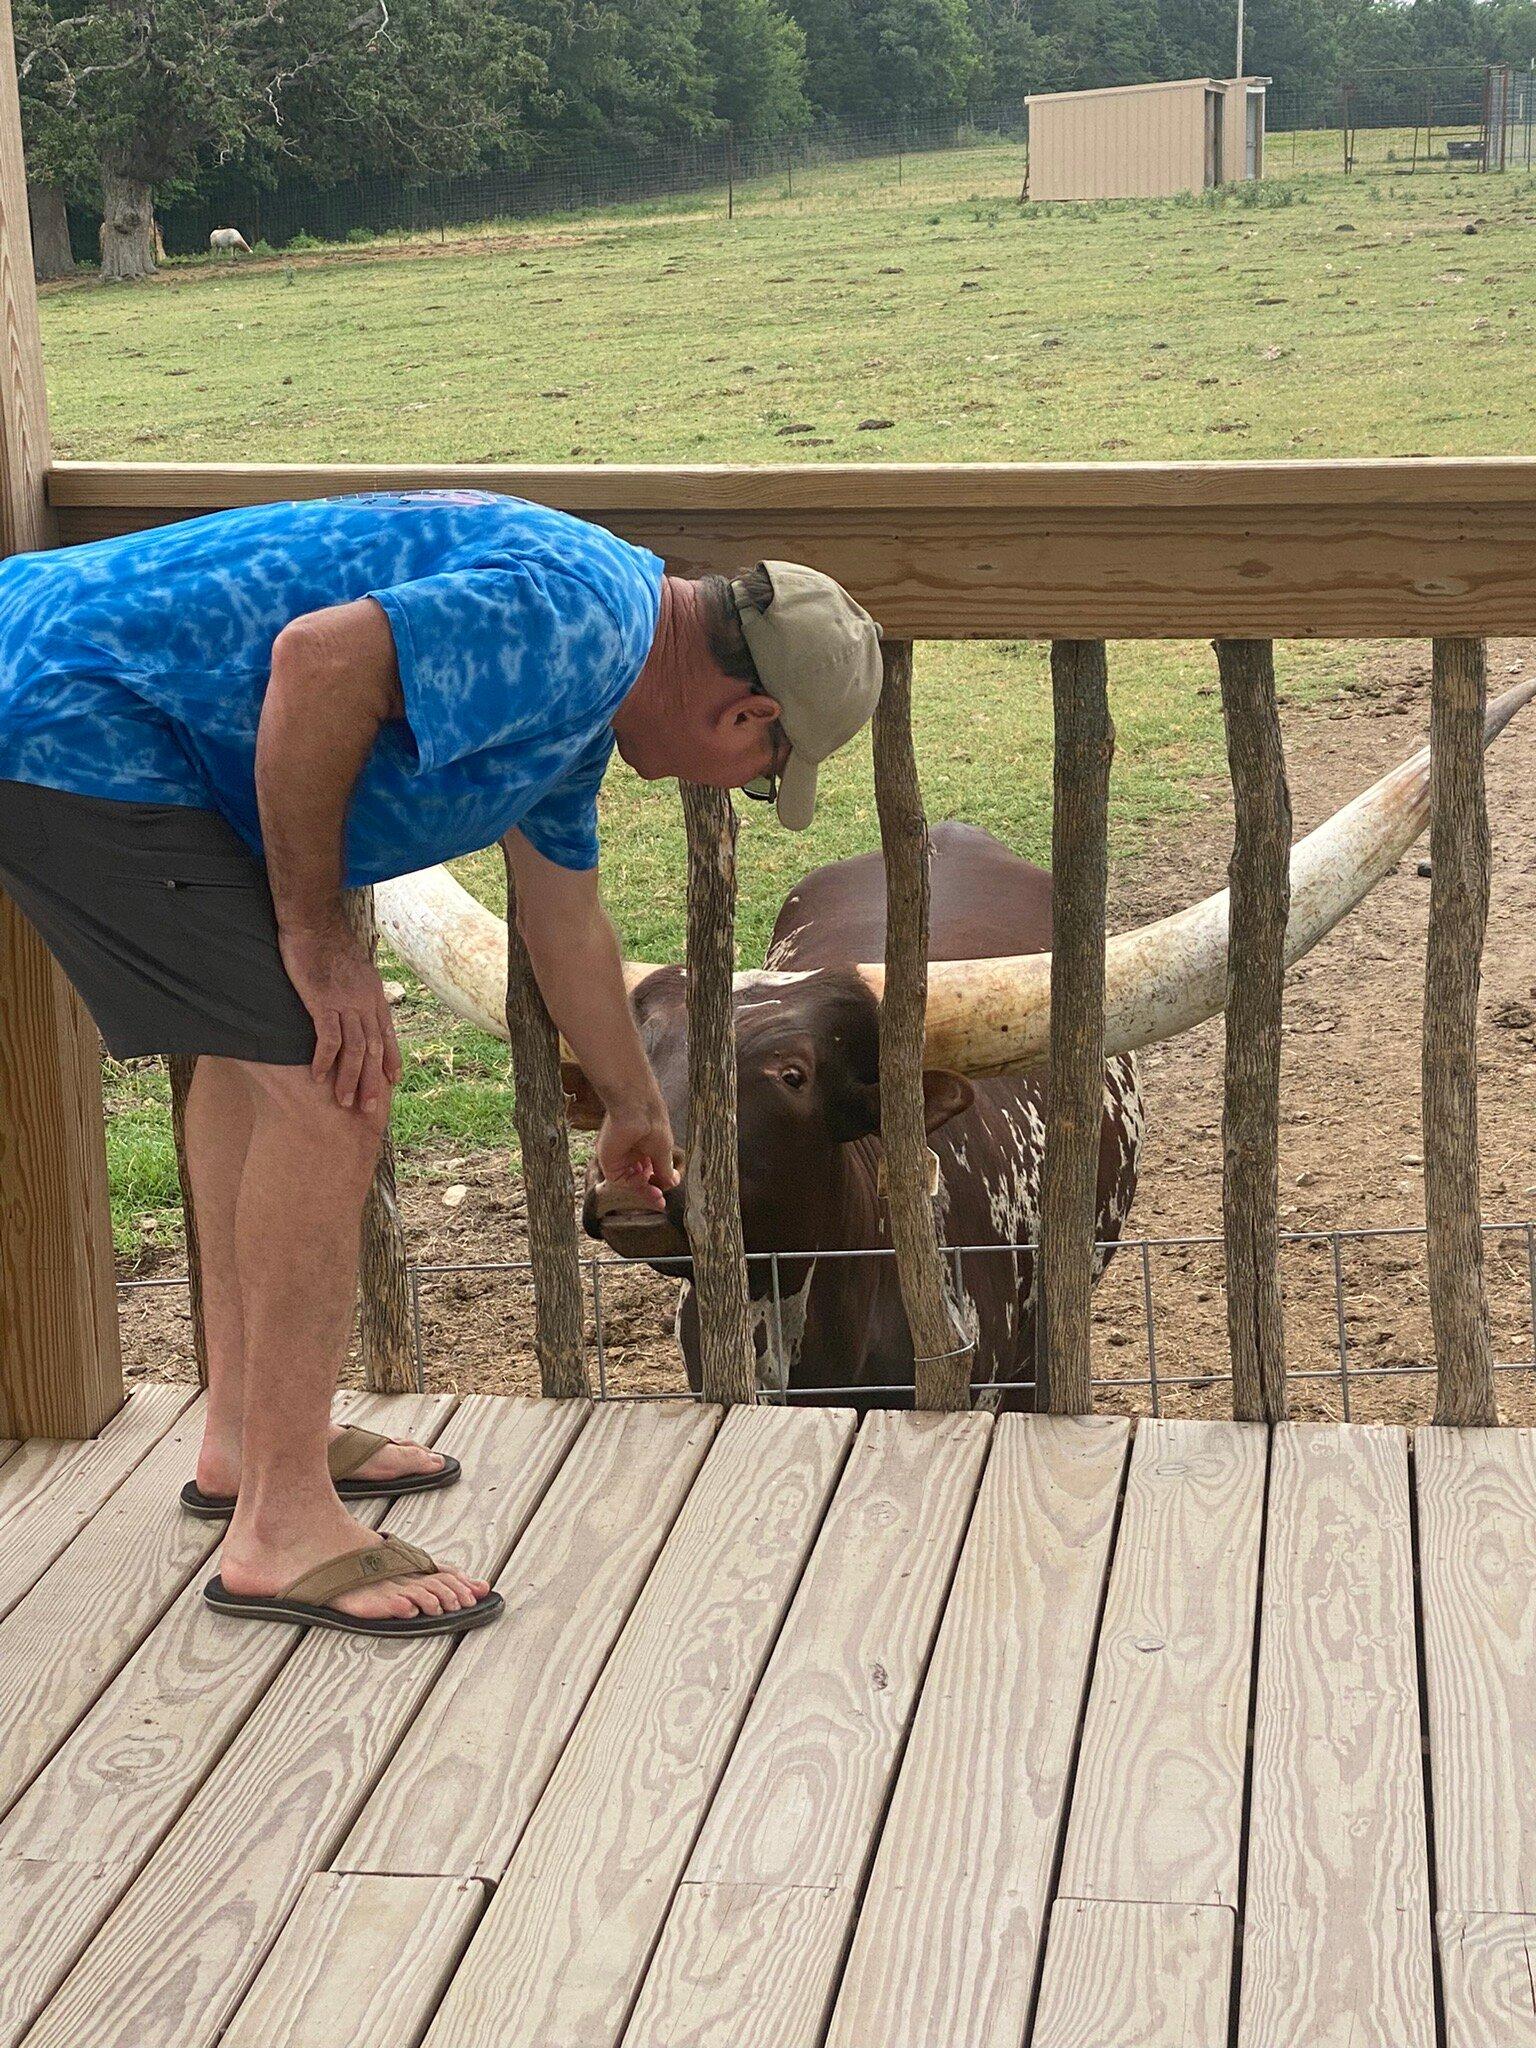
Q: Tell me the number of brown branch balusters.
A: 8